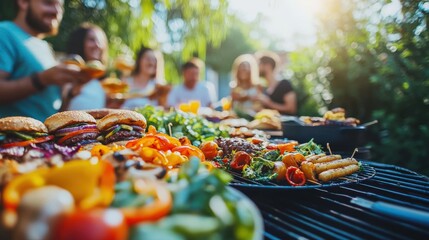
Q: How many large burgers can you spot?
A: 3